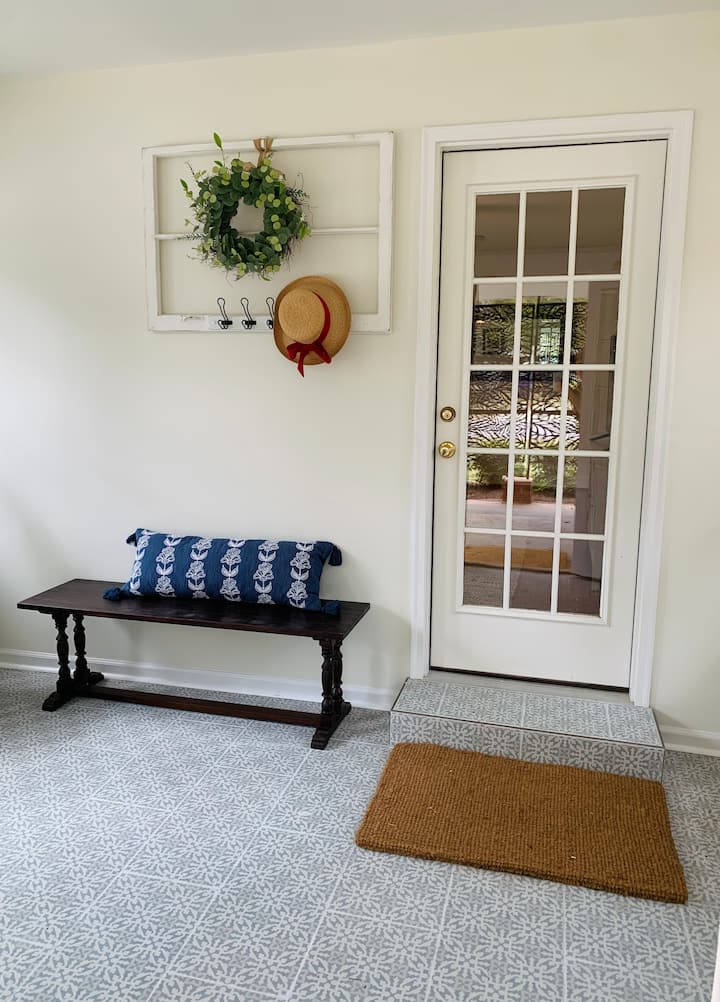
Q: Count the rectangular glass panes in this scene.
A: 15